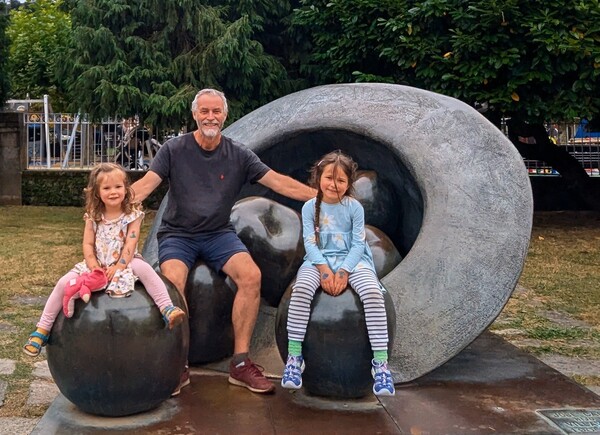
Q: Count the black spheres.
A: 6